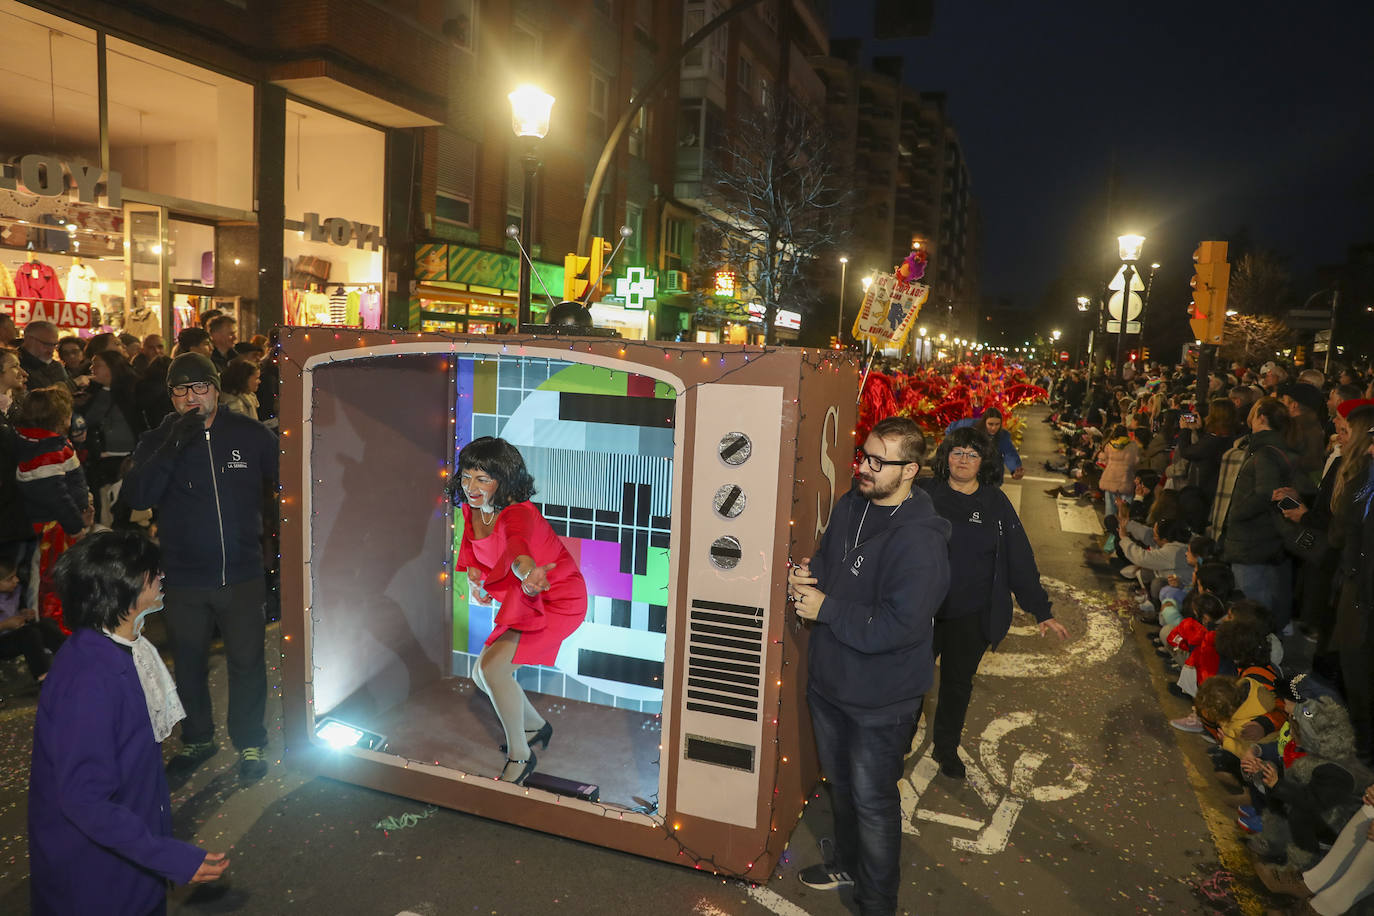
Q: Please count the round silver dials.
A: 3